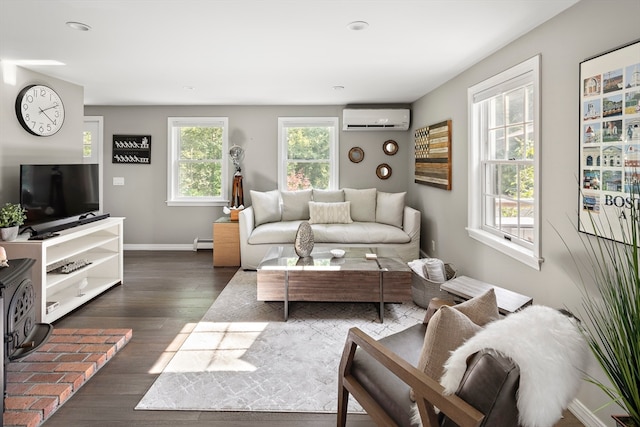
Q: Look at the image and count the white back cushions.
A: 5